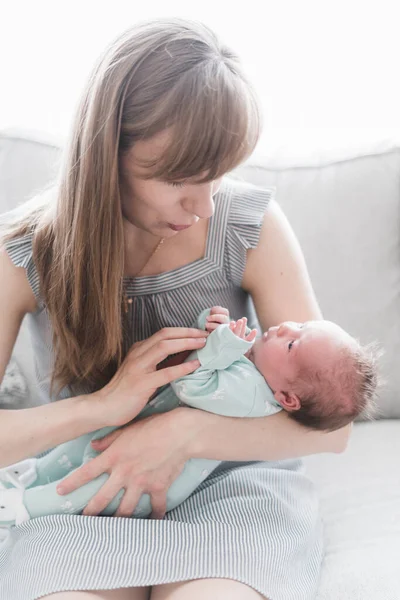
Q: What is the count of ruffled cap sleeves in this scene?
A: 2